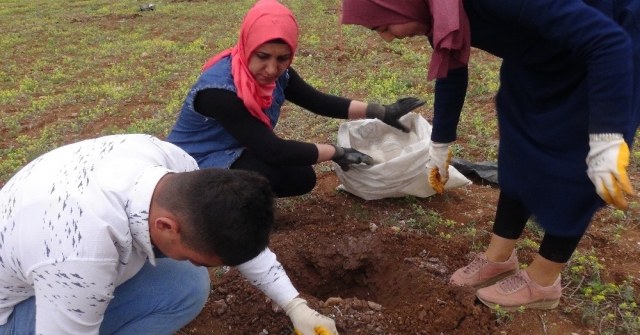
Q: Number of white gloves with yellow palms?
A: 3